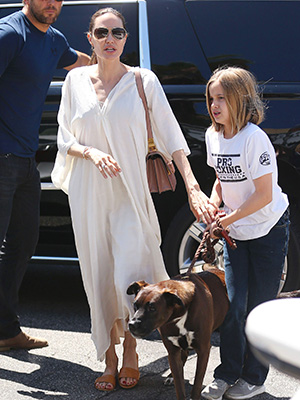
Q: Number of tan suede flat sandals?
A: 2